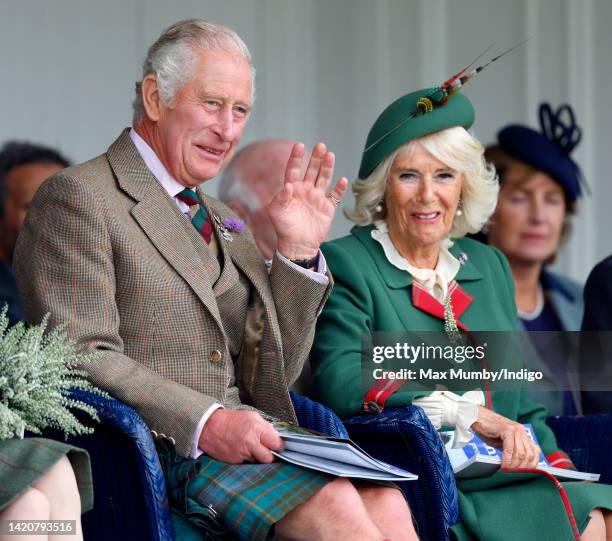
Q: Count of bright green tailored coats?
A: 1